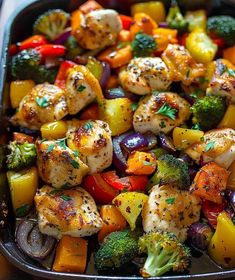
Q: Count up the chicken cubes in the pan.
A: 12